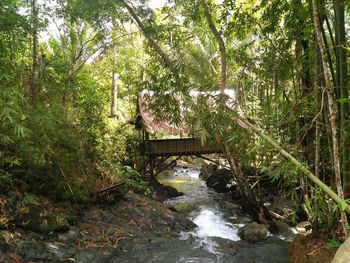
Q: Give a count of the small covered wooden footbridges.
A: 1